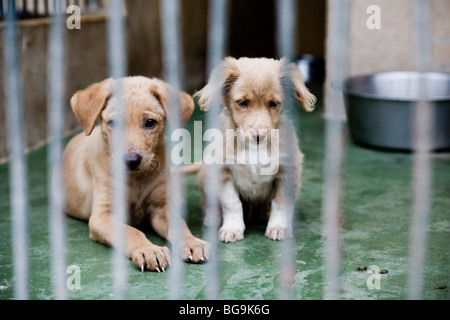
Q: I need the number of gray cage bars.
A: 8